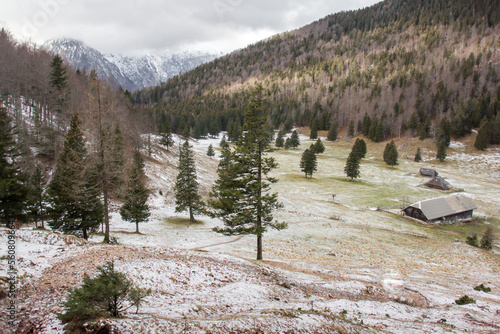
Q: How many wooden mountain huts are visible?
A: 3